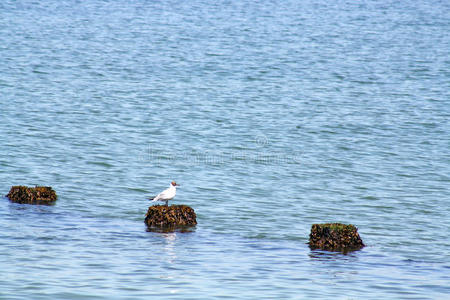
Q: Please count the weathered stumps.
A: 3